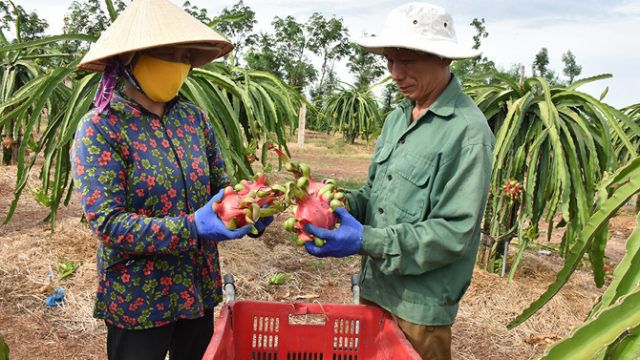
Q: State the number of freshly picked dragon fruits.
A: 4